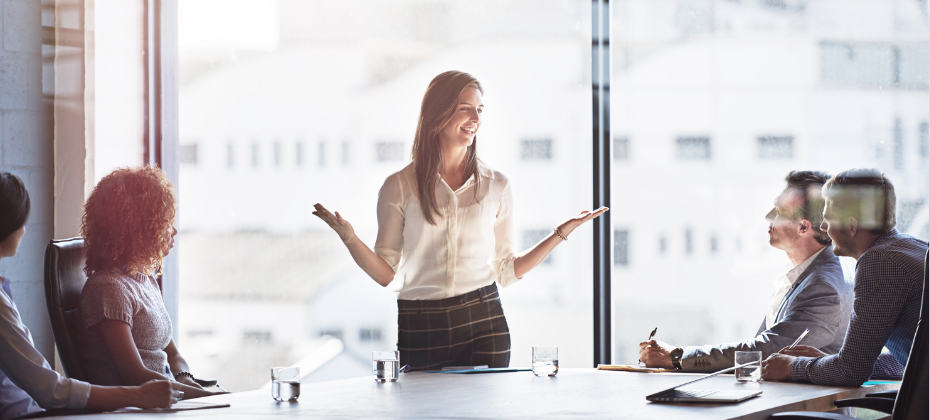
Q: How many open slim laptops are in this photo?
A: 1